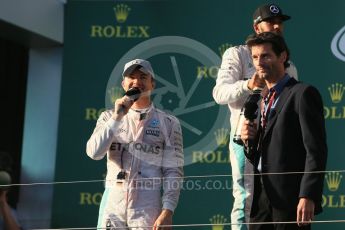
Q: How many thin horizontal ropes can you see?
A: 2